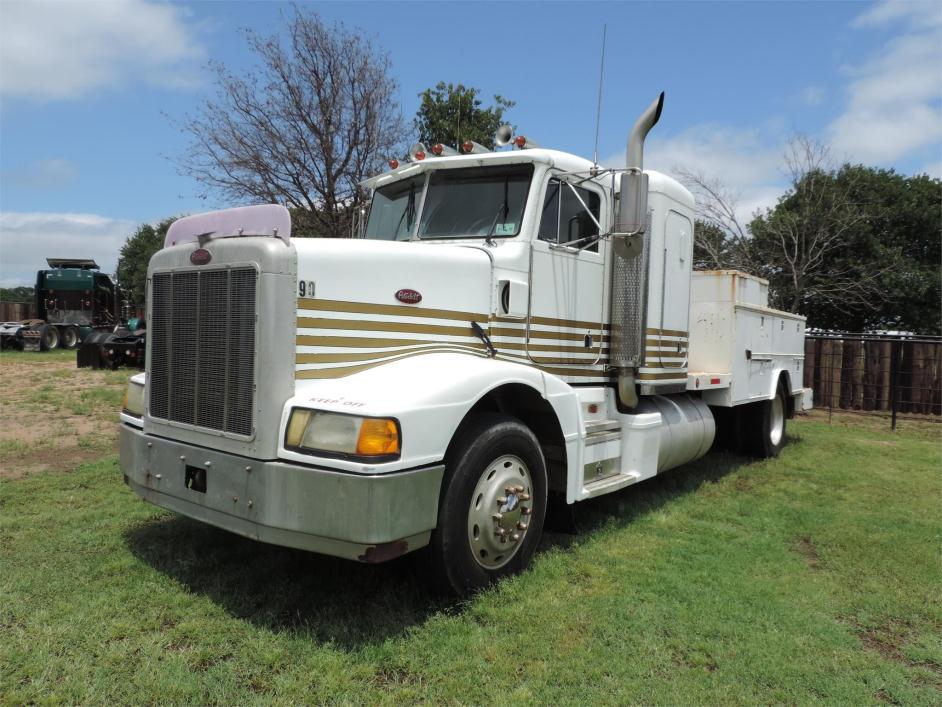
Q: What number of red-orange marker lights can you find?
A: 5